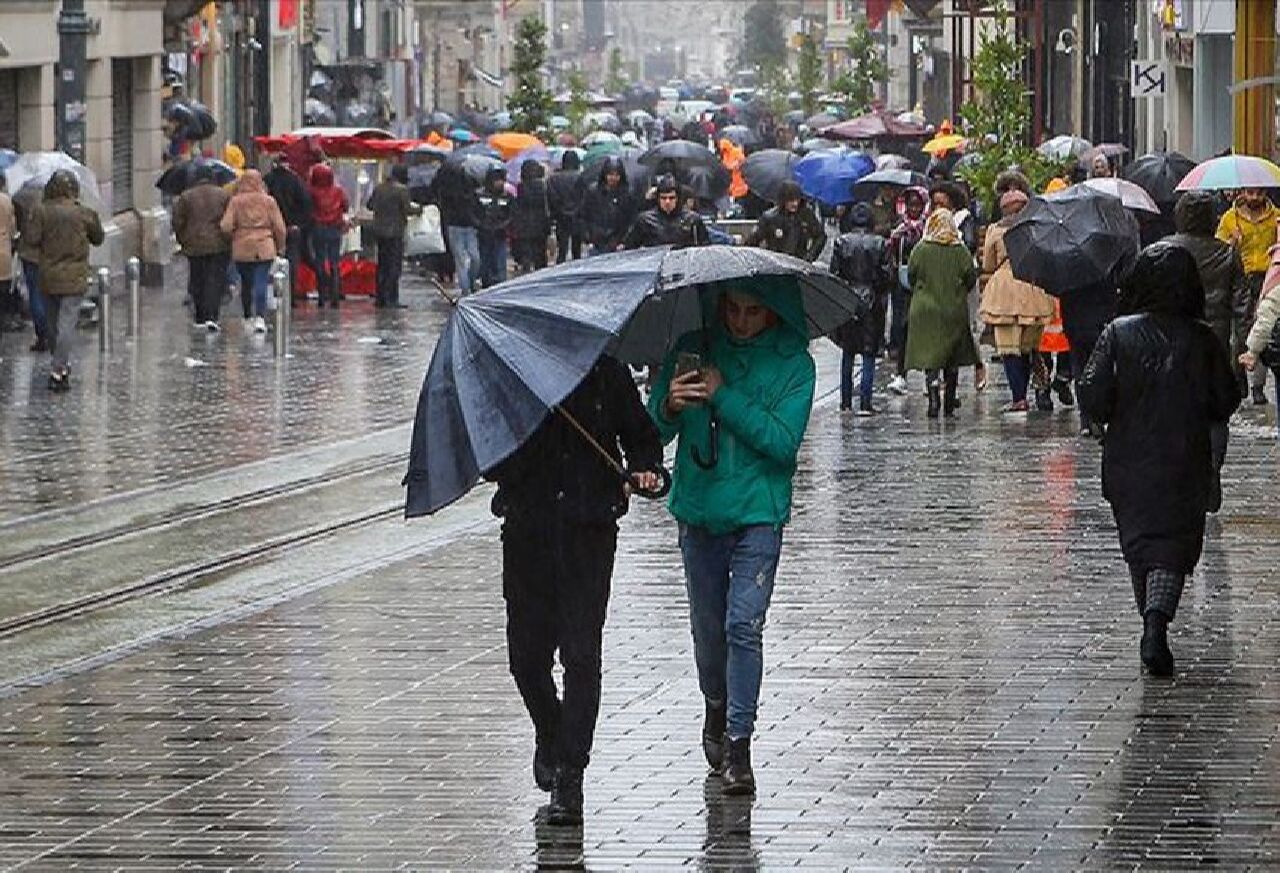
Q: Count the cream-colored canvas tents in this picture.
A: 0